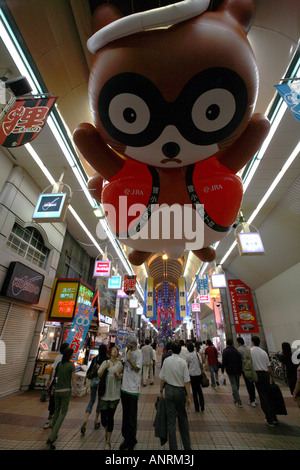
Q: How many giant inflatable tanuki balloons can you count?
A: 1